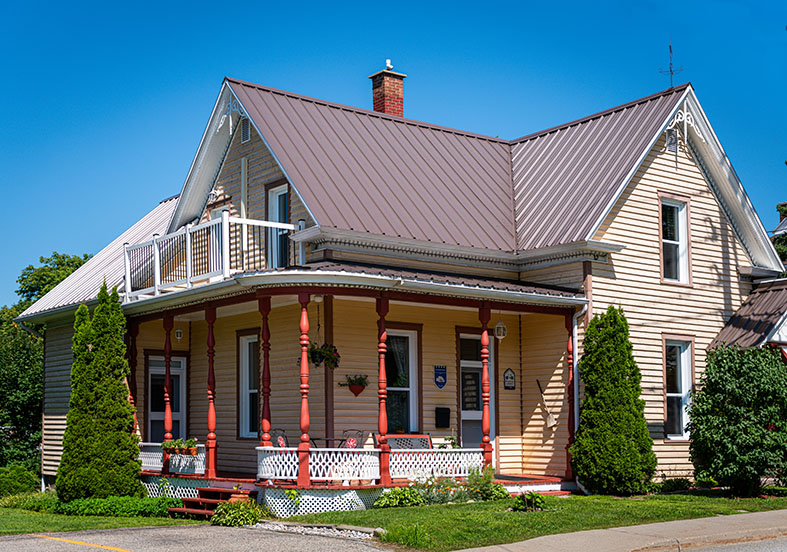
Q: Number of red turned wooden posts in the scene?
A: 8